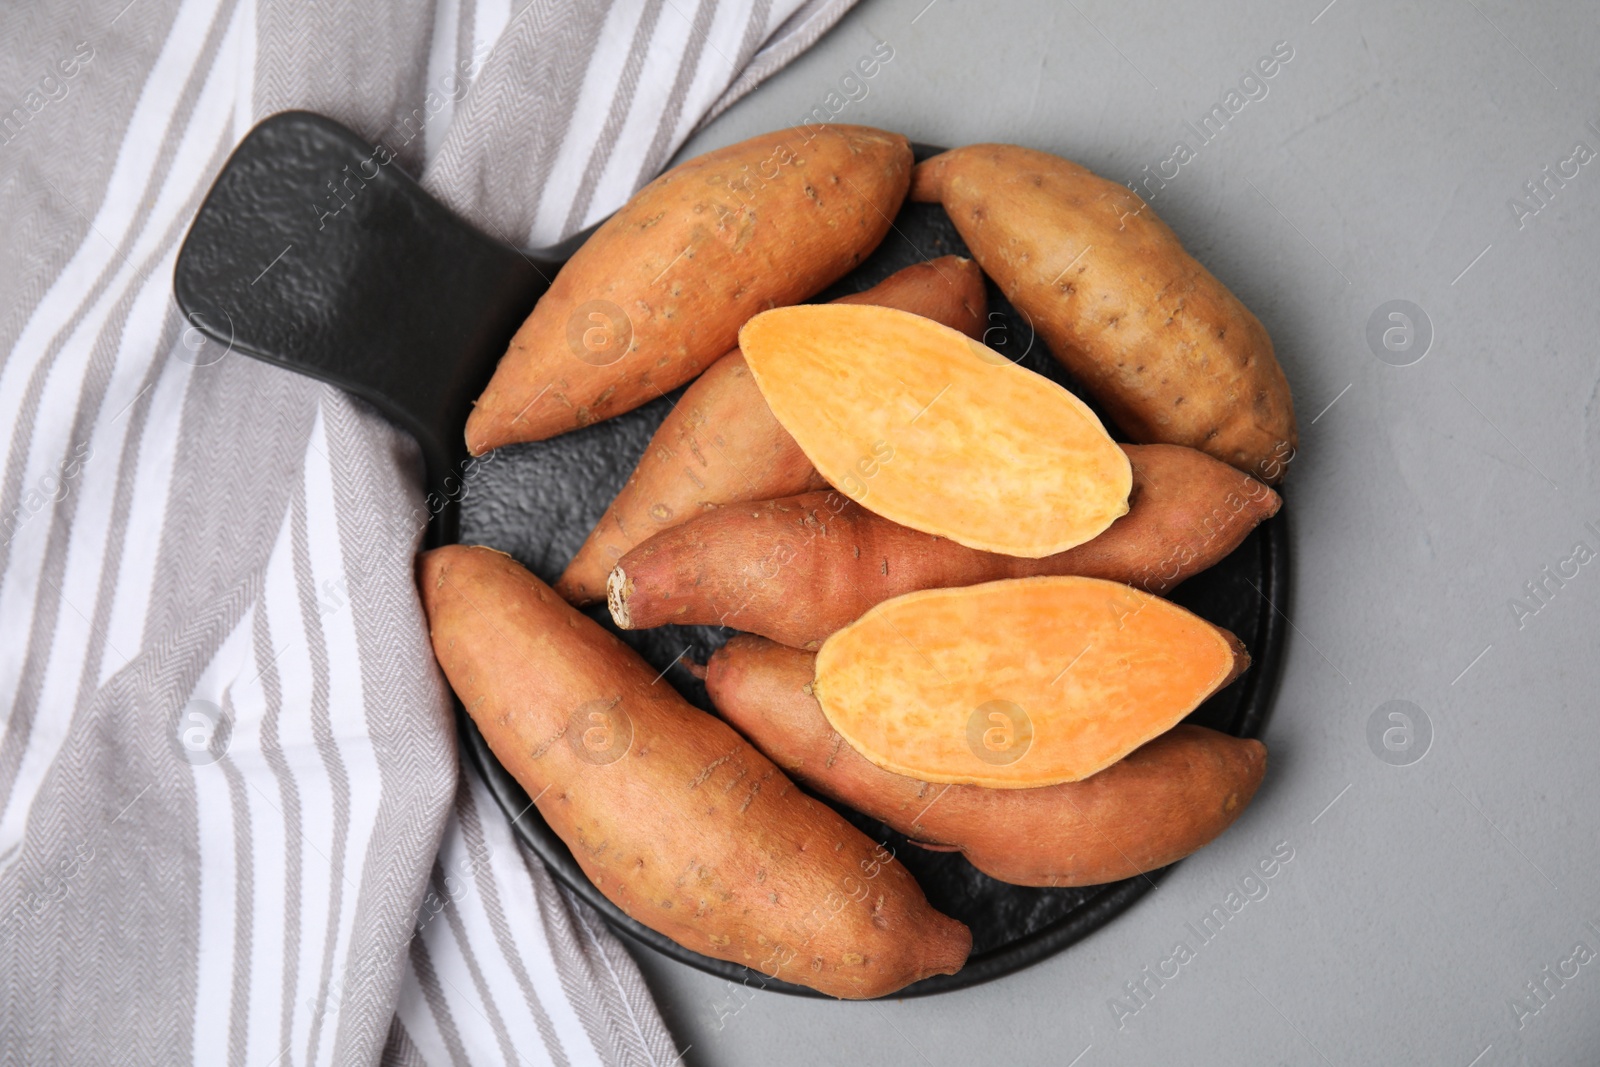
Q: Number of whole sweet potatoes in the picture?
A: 6